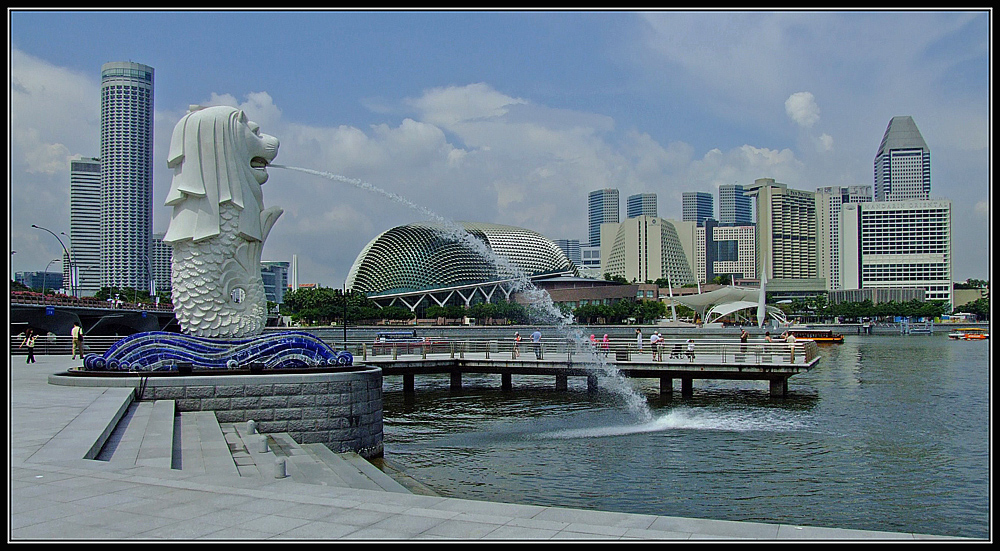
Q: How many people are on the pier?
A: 12